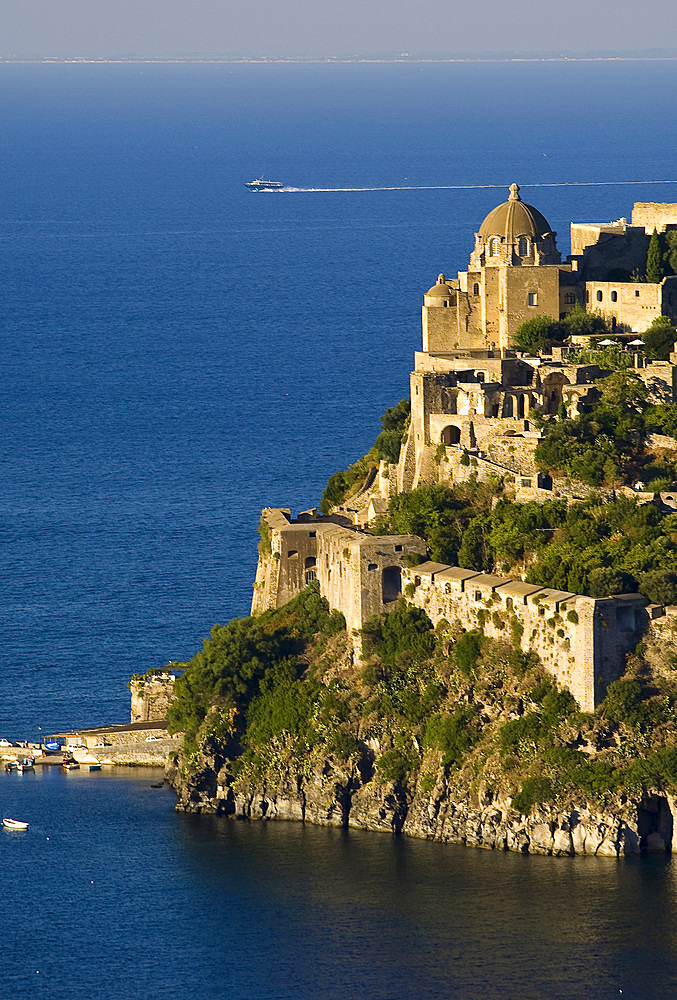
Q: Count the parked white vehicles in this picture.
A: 4